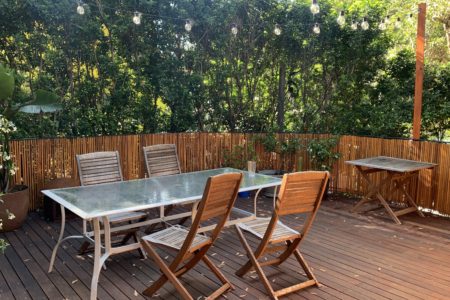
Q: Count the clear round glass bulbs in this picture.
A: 14